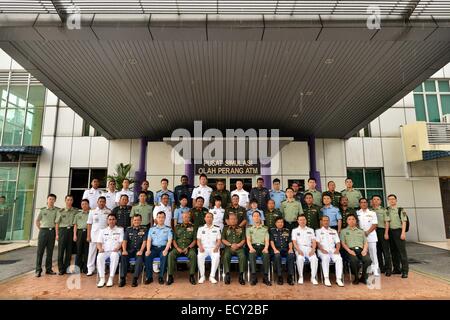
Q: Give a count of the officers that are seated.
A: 11